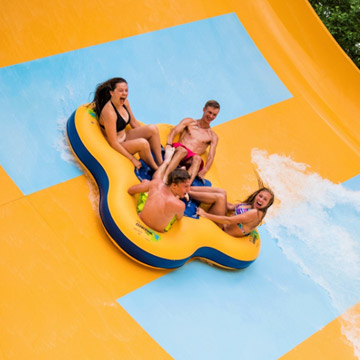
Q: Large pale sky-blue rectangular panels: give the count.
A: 2